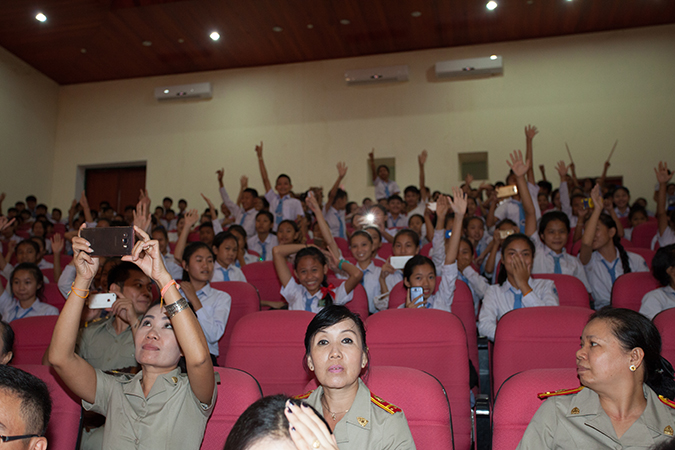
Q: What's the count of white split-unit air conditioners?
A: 3